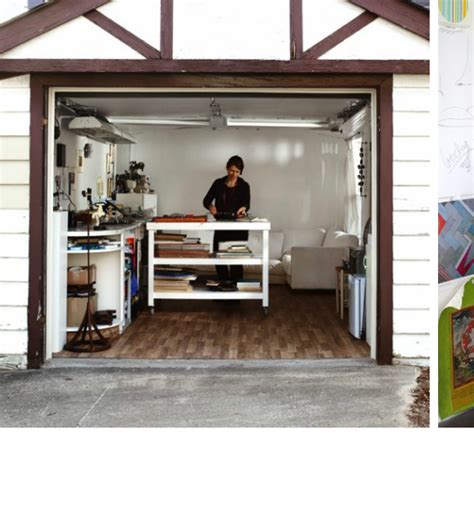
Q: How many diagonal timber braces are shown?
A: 2